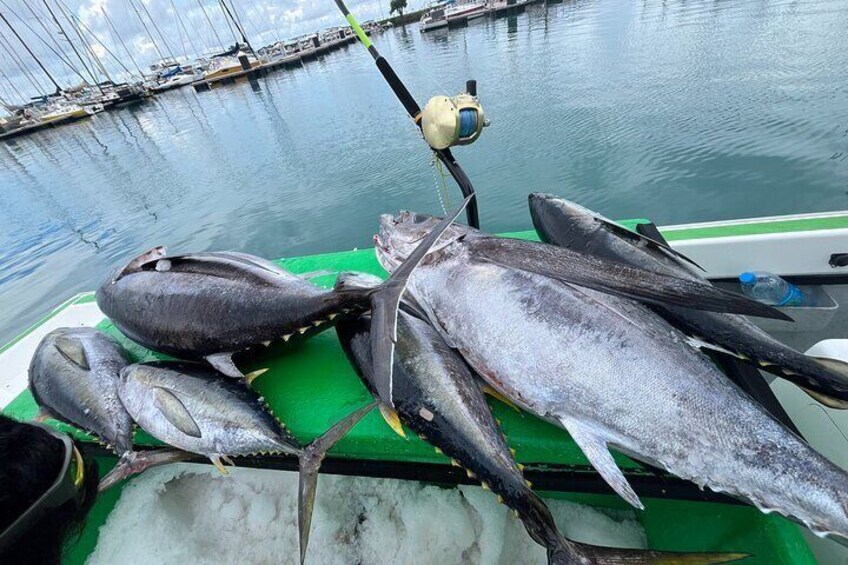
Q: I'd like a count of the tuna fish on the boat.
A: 6